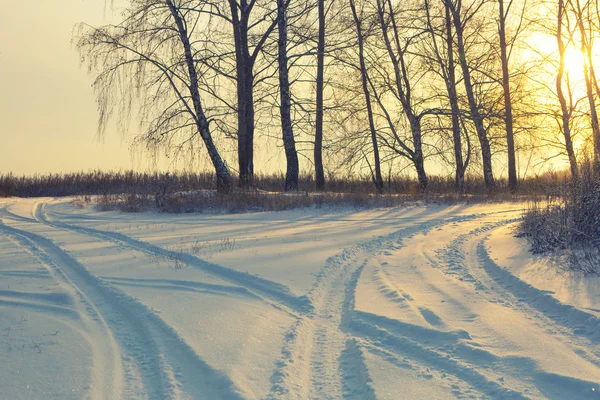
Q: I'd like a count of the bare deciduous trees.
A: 11